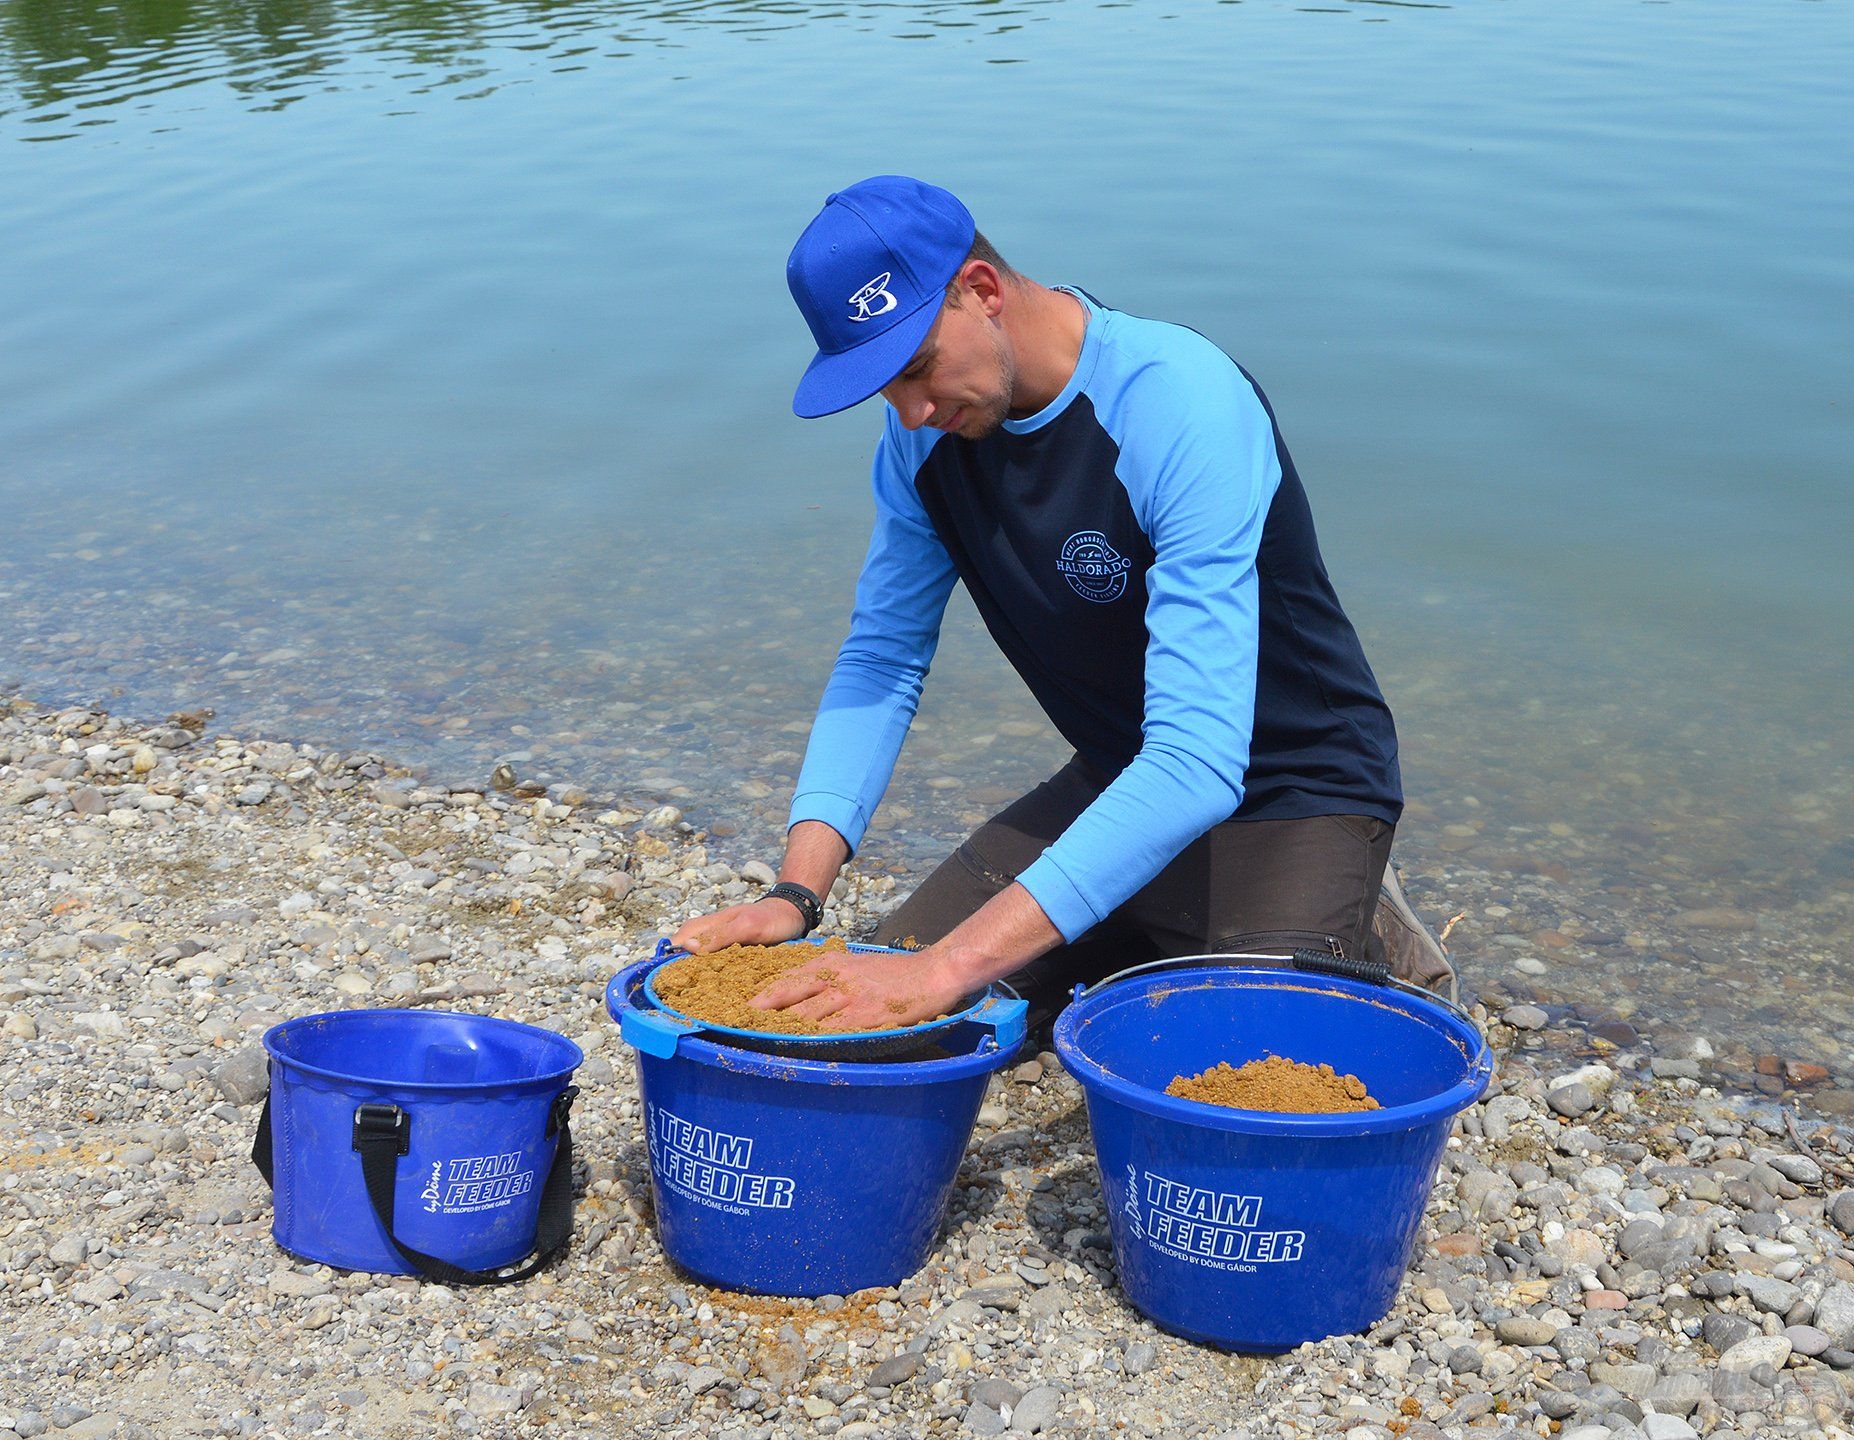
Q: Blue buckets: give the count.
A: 3